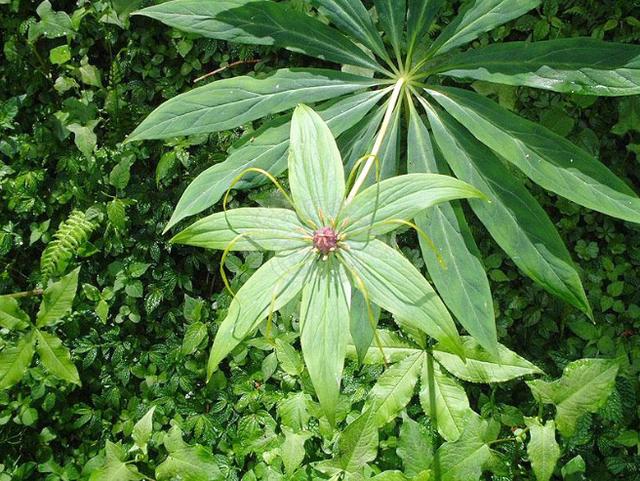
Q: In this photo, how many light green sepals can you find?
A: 6